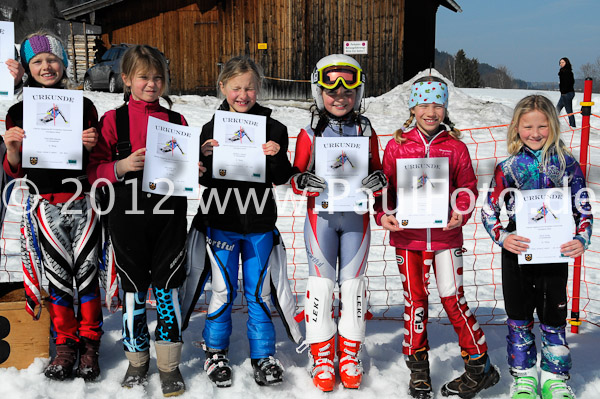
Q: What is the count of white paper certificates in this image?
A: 7